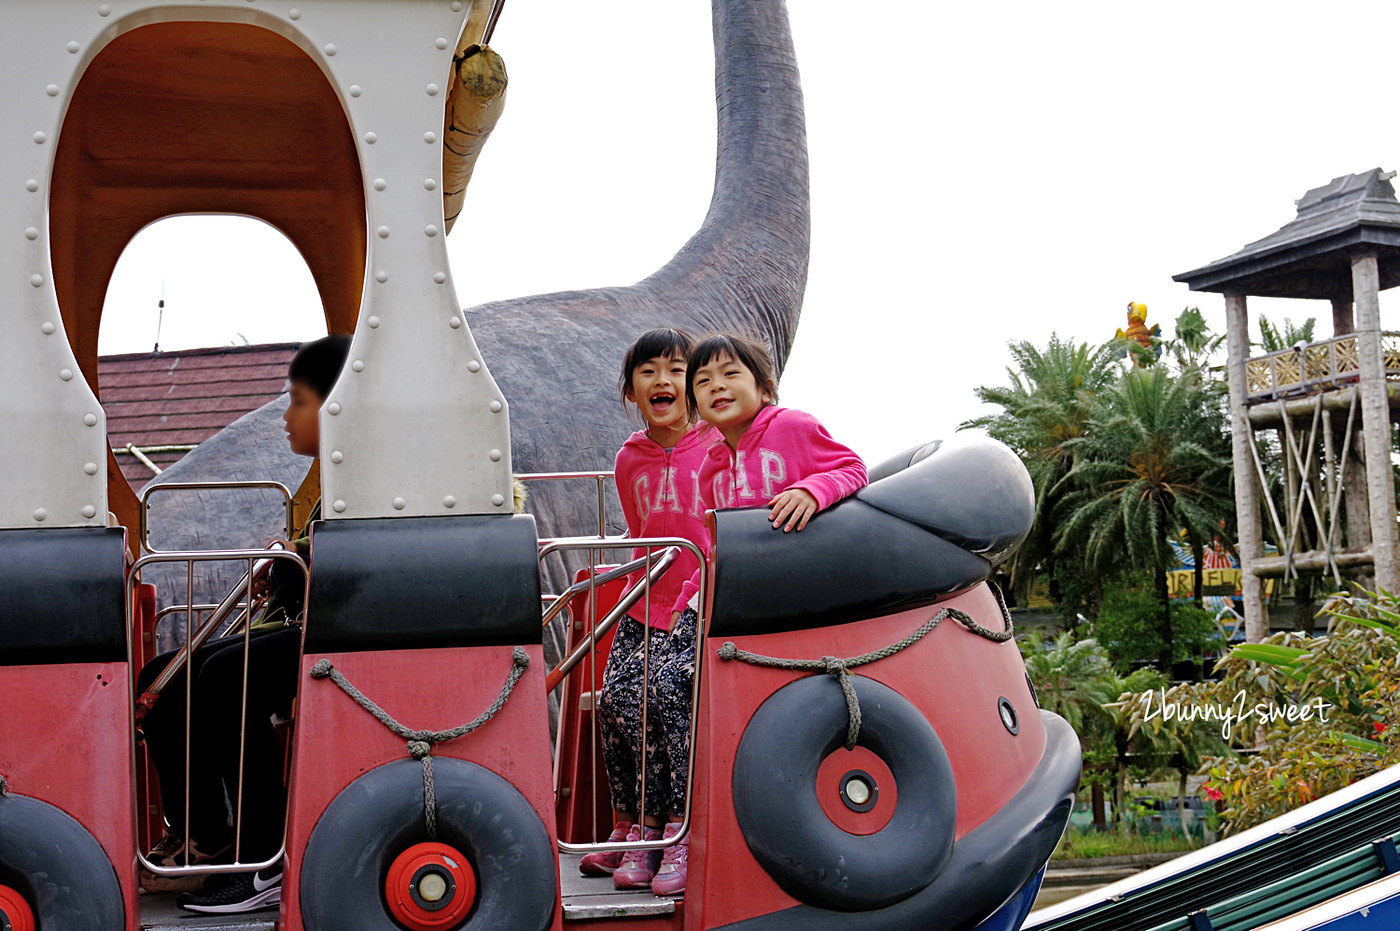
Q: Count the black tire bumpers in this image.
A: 3